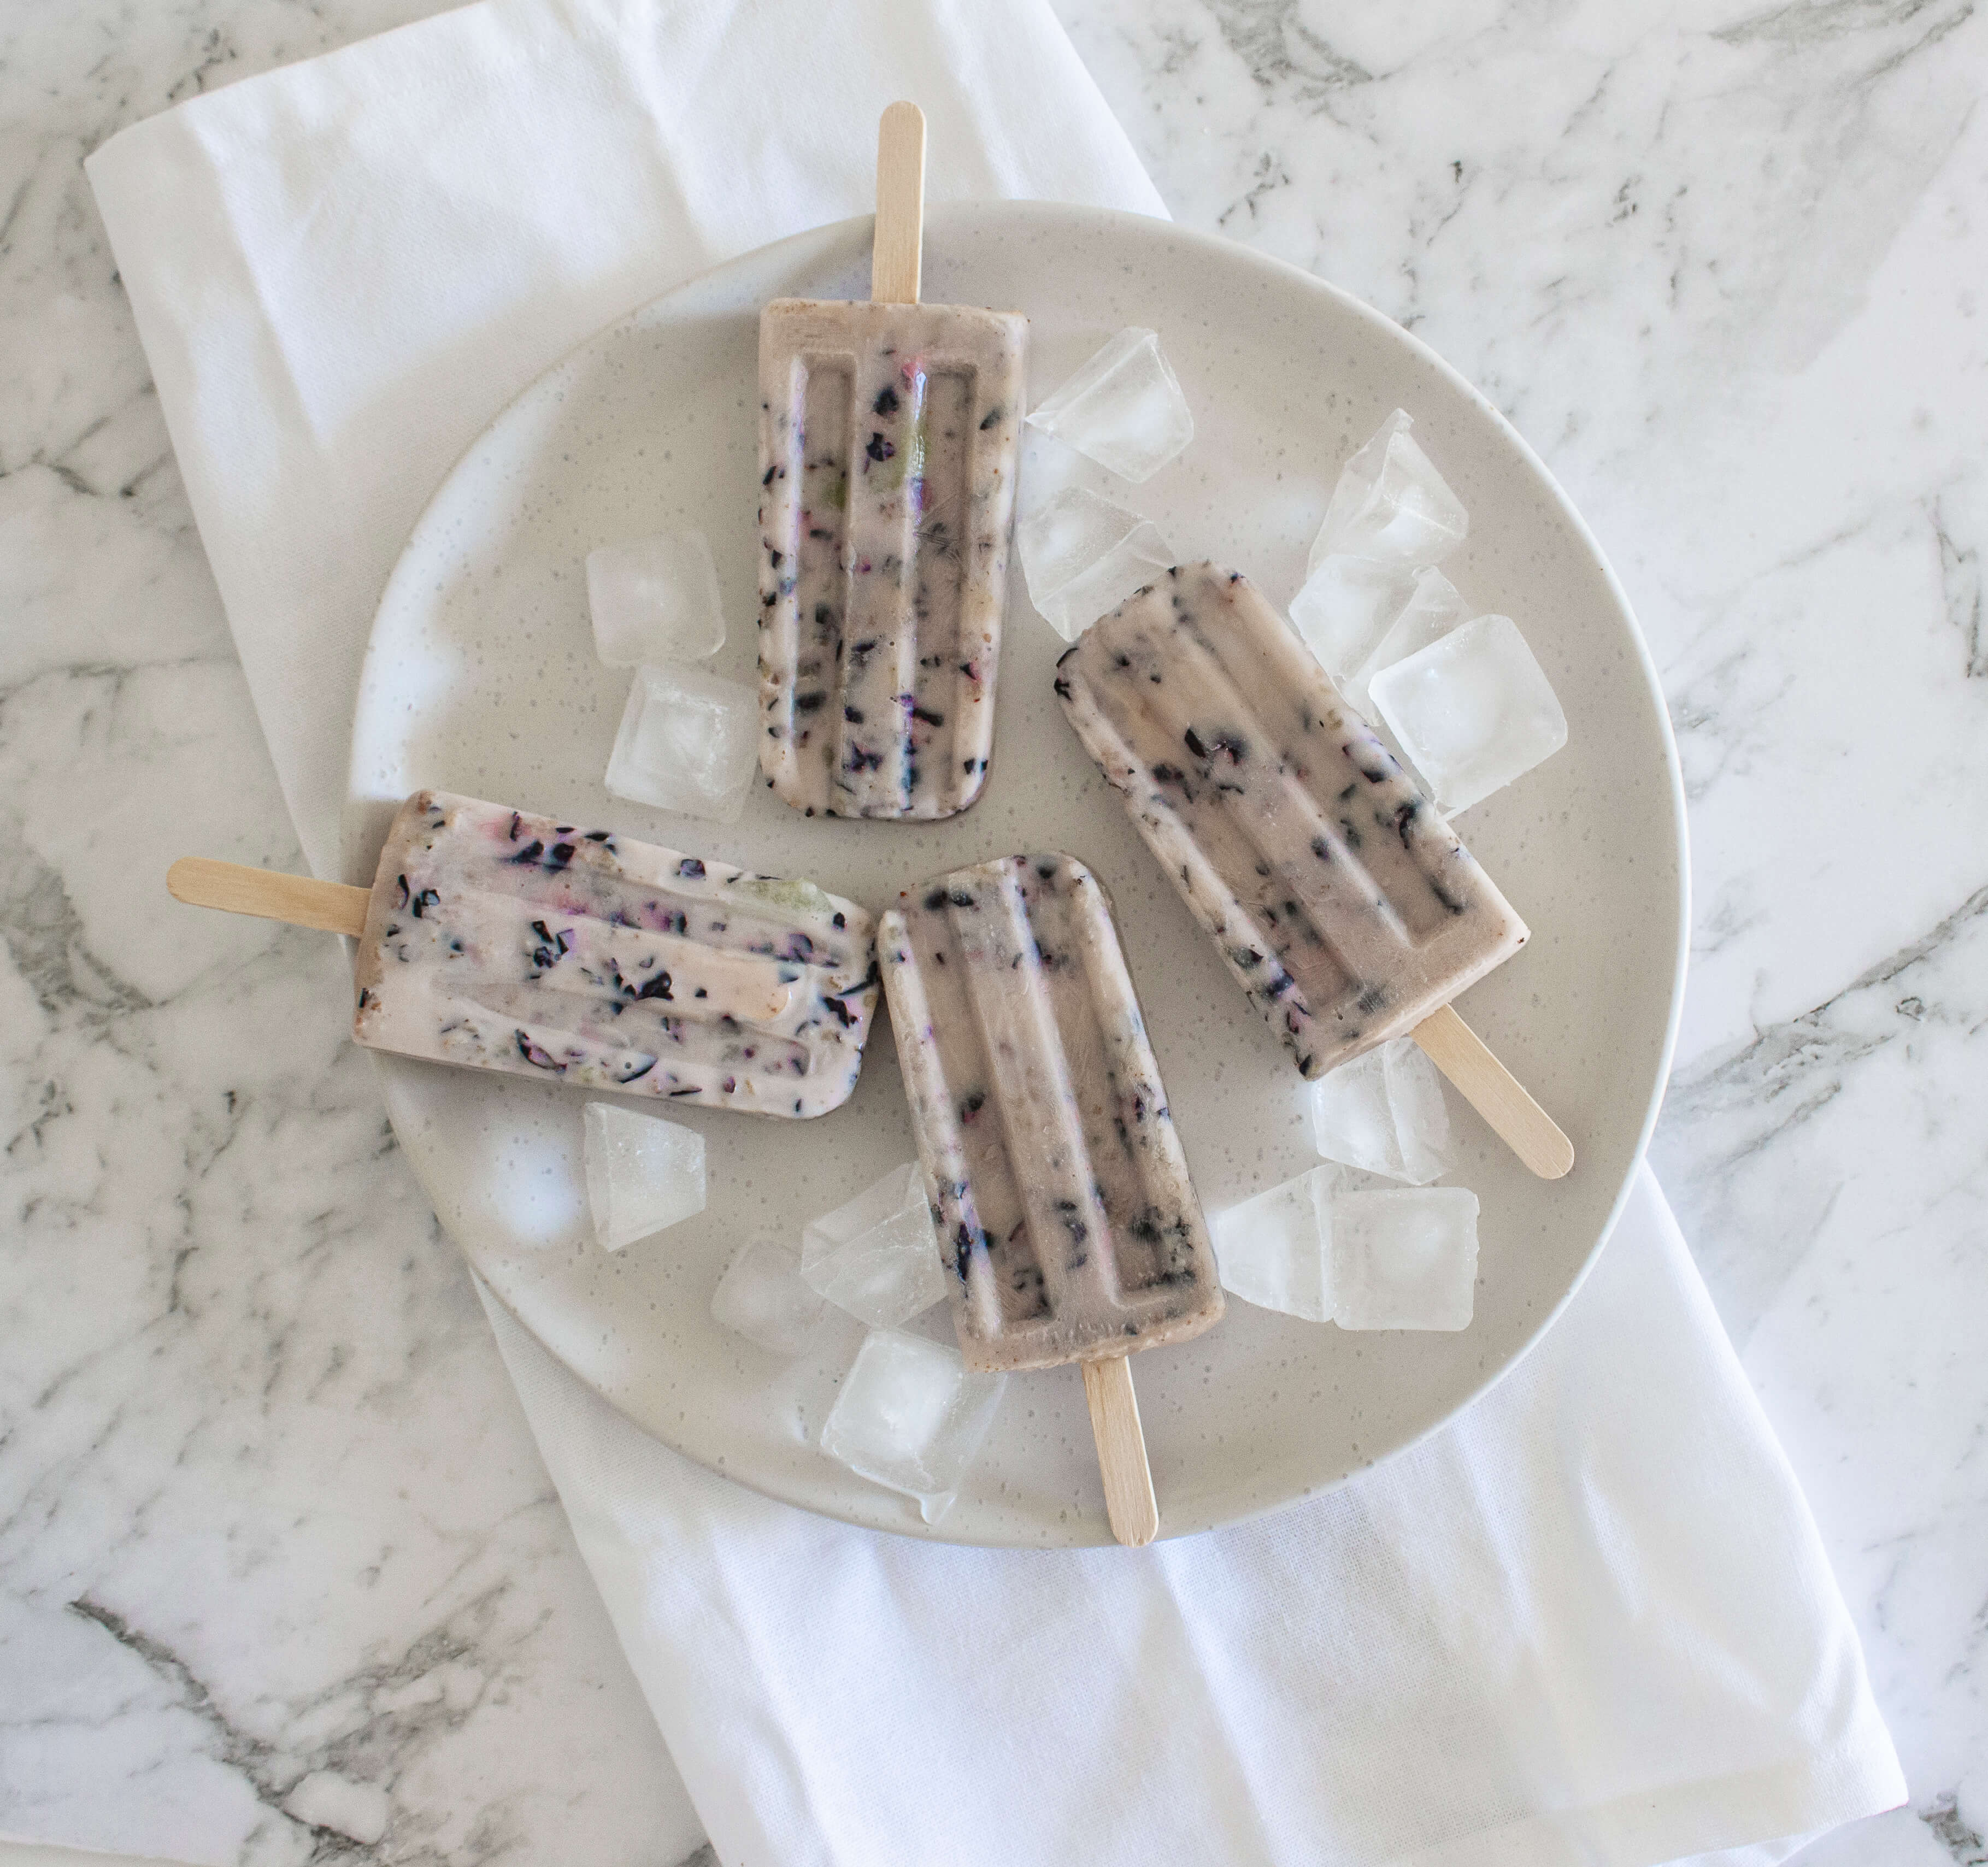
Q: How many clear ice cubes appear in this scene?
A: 14